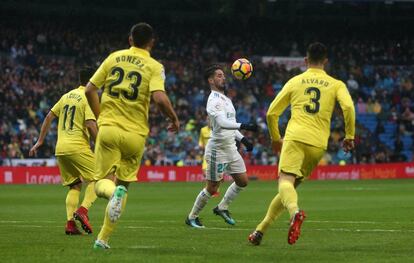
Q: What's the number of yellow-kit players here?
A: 4